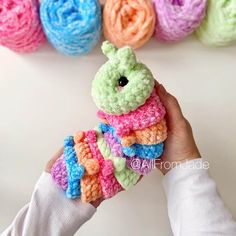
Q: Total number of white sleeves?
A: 2